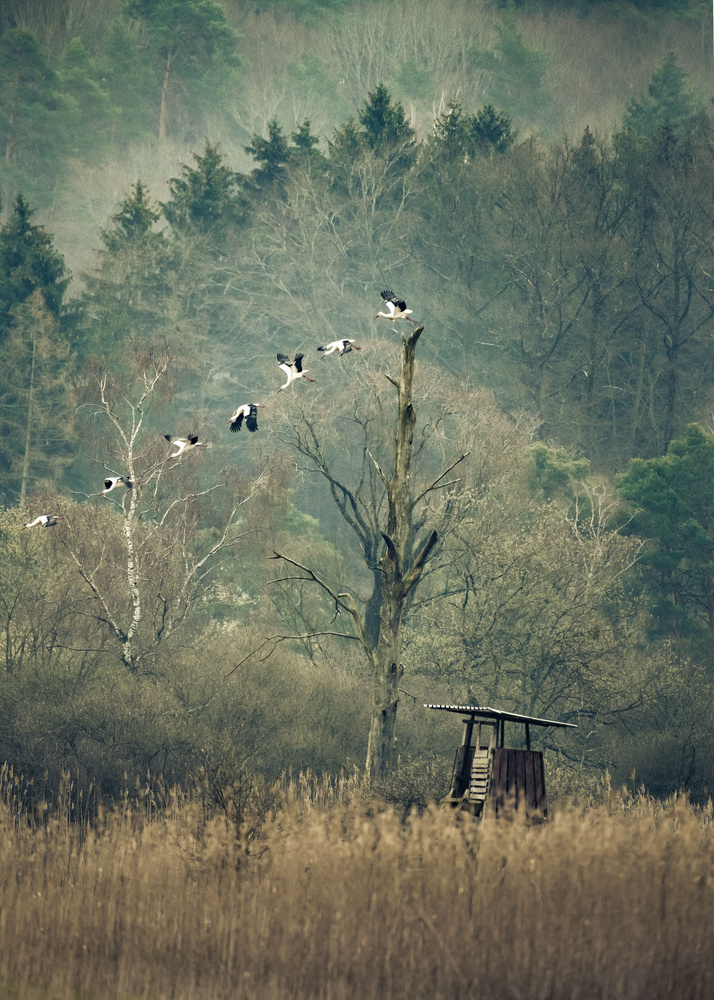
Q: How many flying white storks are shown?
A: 7